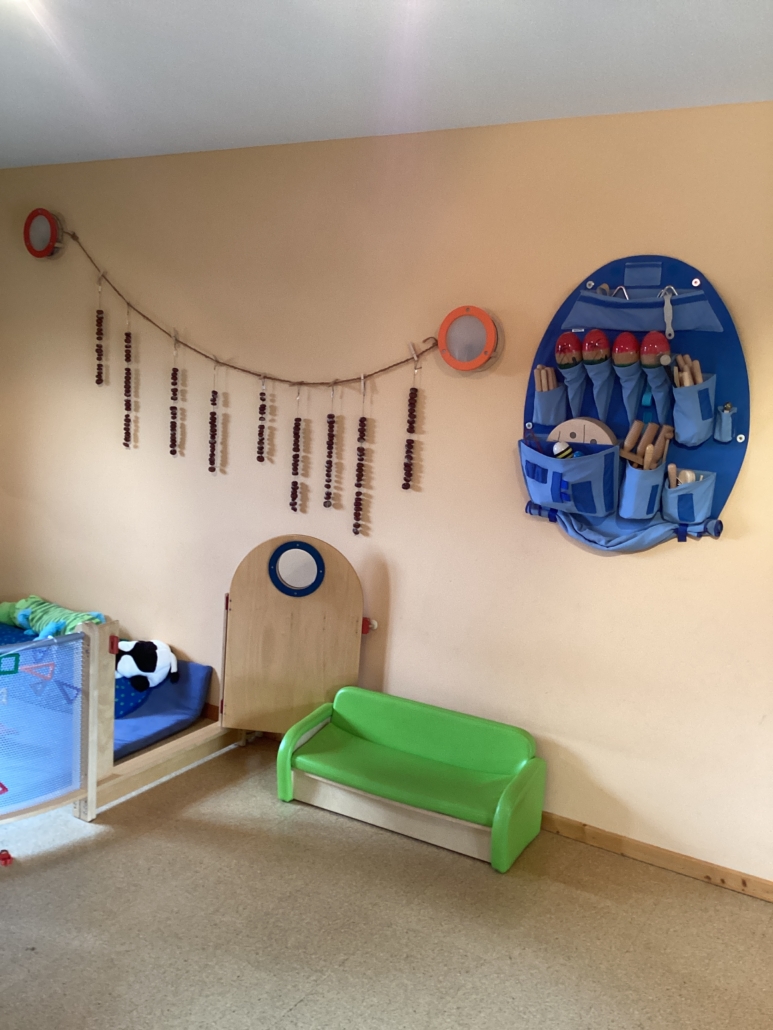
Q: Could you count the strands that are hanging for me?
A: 9